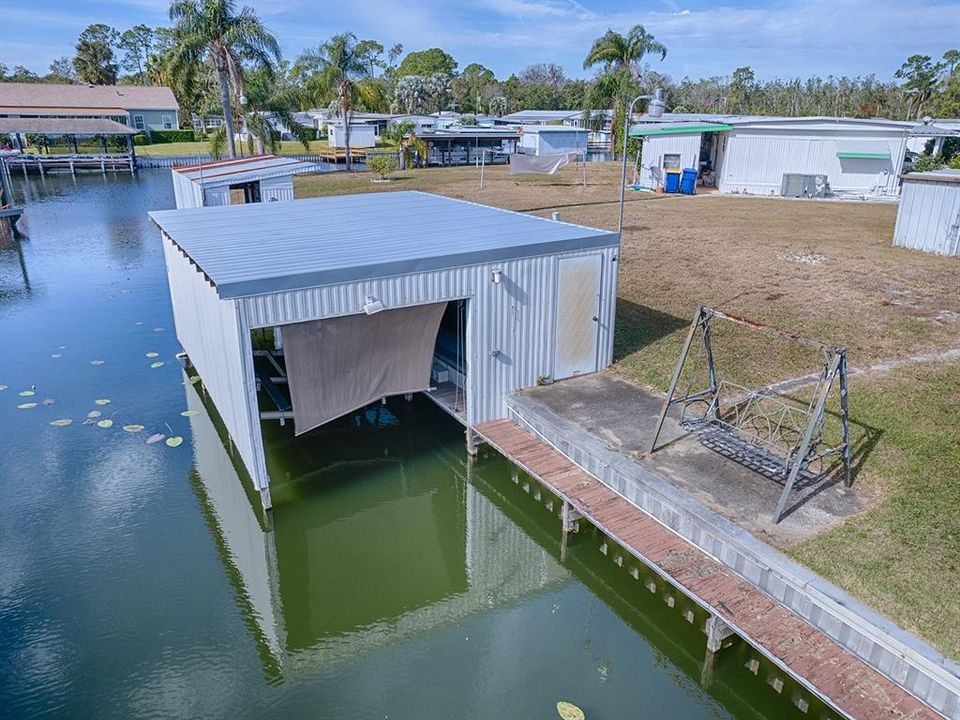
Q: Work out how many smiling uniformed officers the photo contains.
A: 0